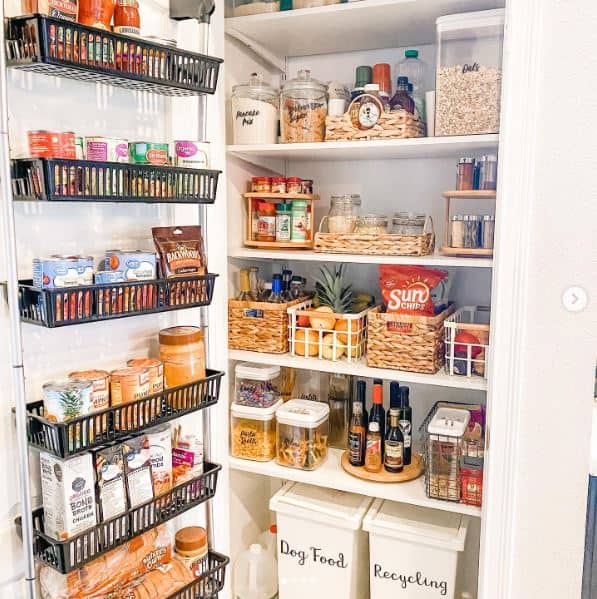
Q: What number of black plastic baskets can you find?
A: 6